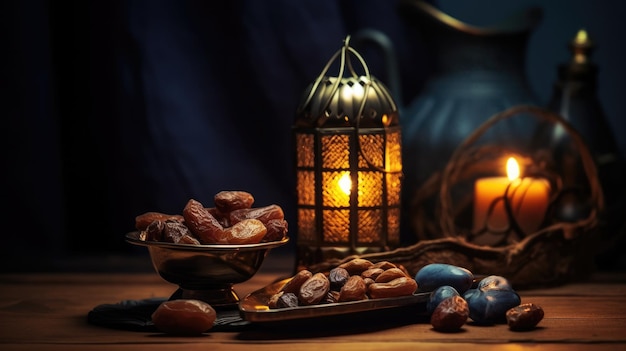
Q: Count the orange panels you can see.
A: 12